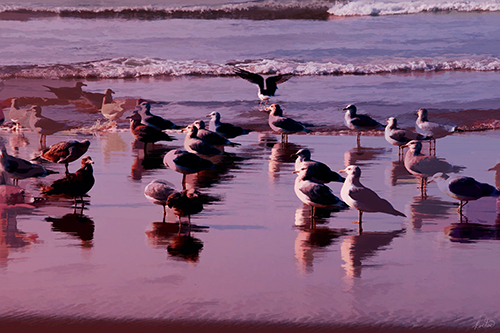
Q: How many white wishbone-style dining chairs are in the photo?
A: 0